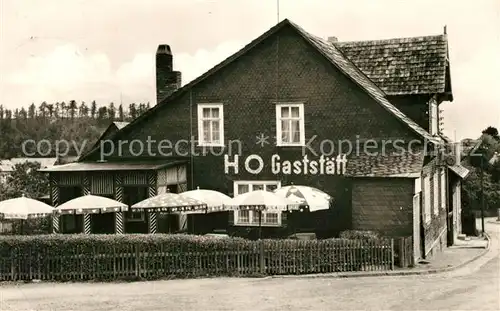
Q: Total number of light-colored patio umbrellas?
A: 6